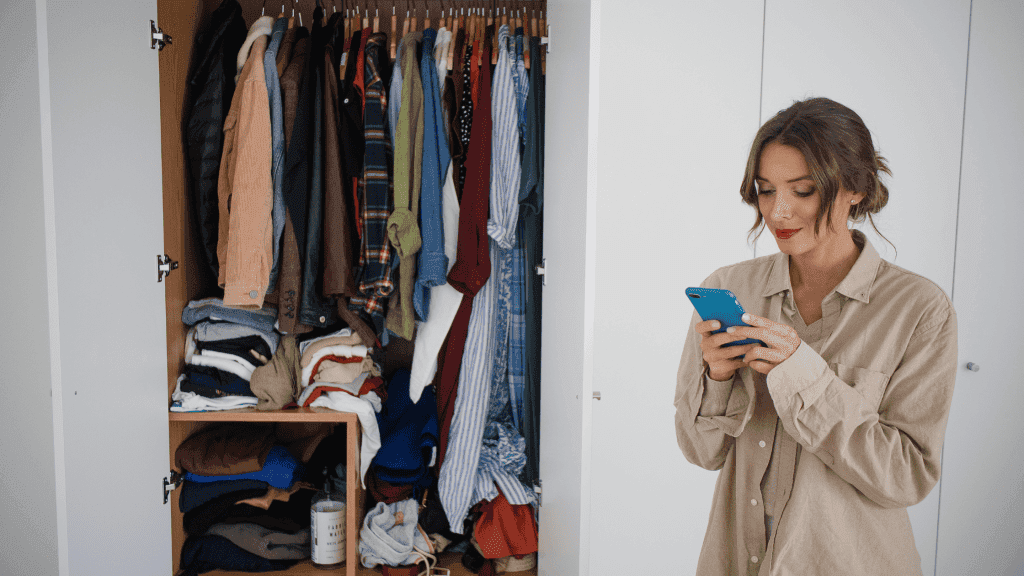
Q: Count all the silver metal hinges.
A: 6